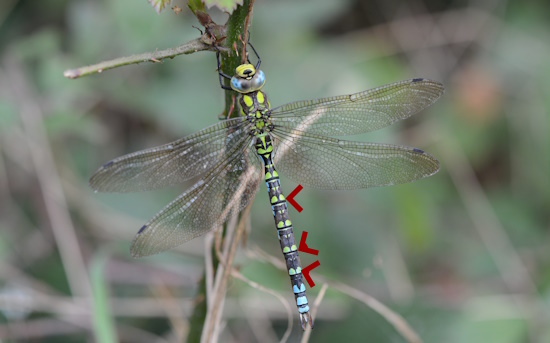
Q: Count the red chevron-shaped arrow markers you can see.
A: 3